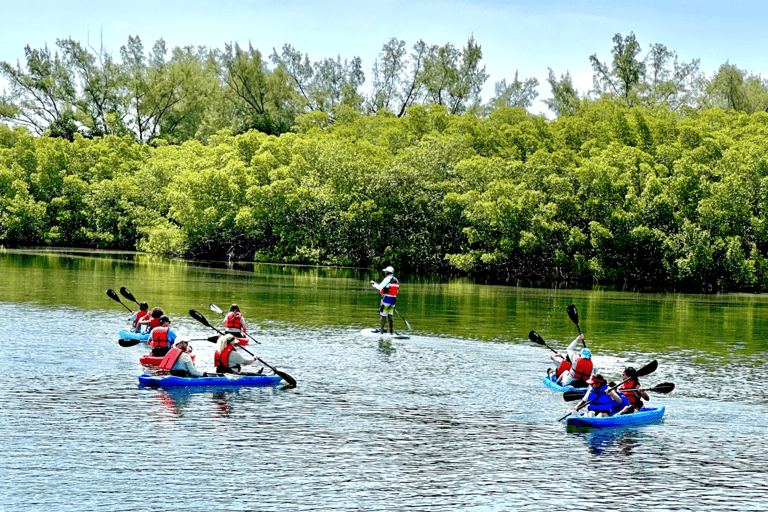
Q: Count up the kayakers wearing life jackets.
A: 10